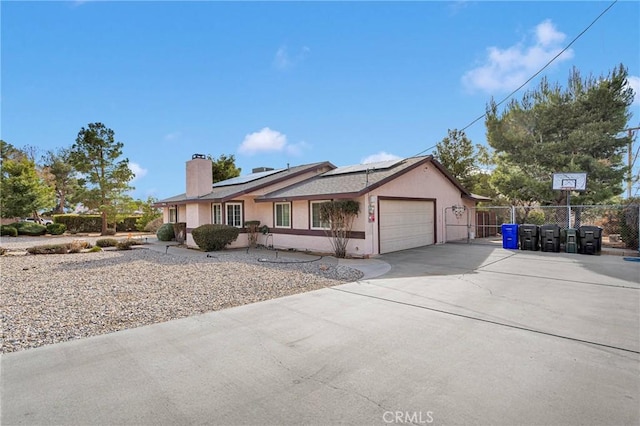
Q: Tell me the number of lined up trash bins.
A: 5